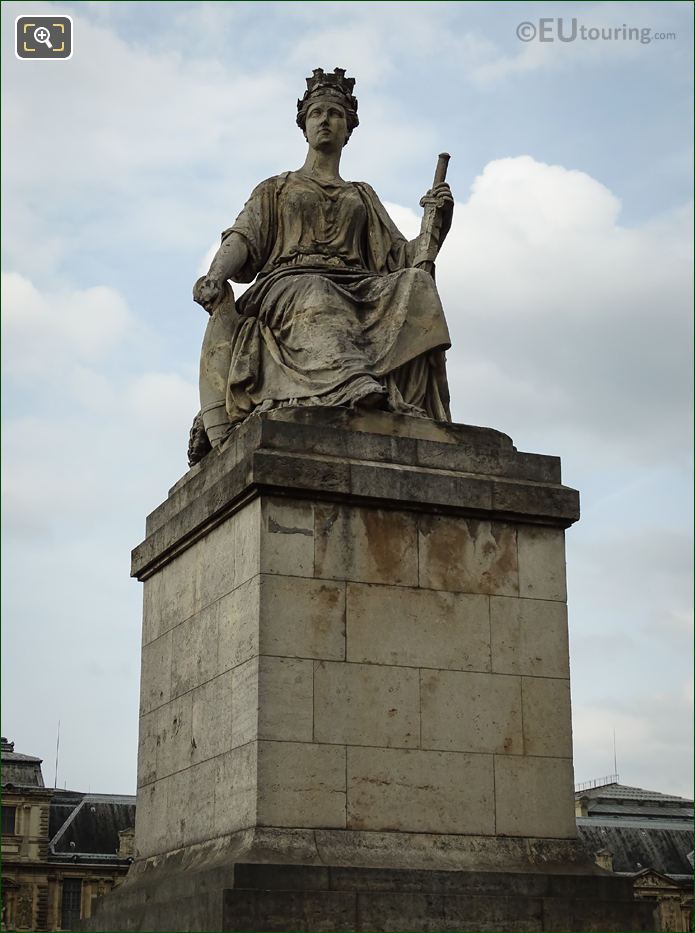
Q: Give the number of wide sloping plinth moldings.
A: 1